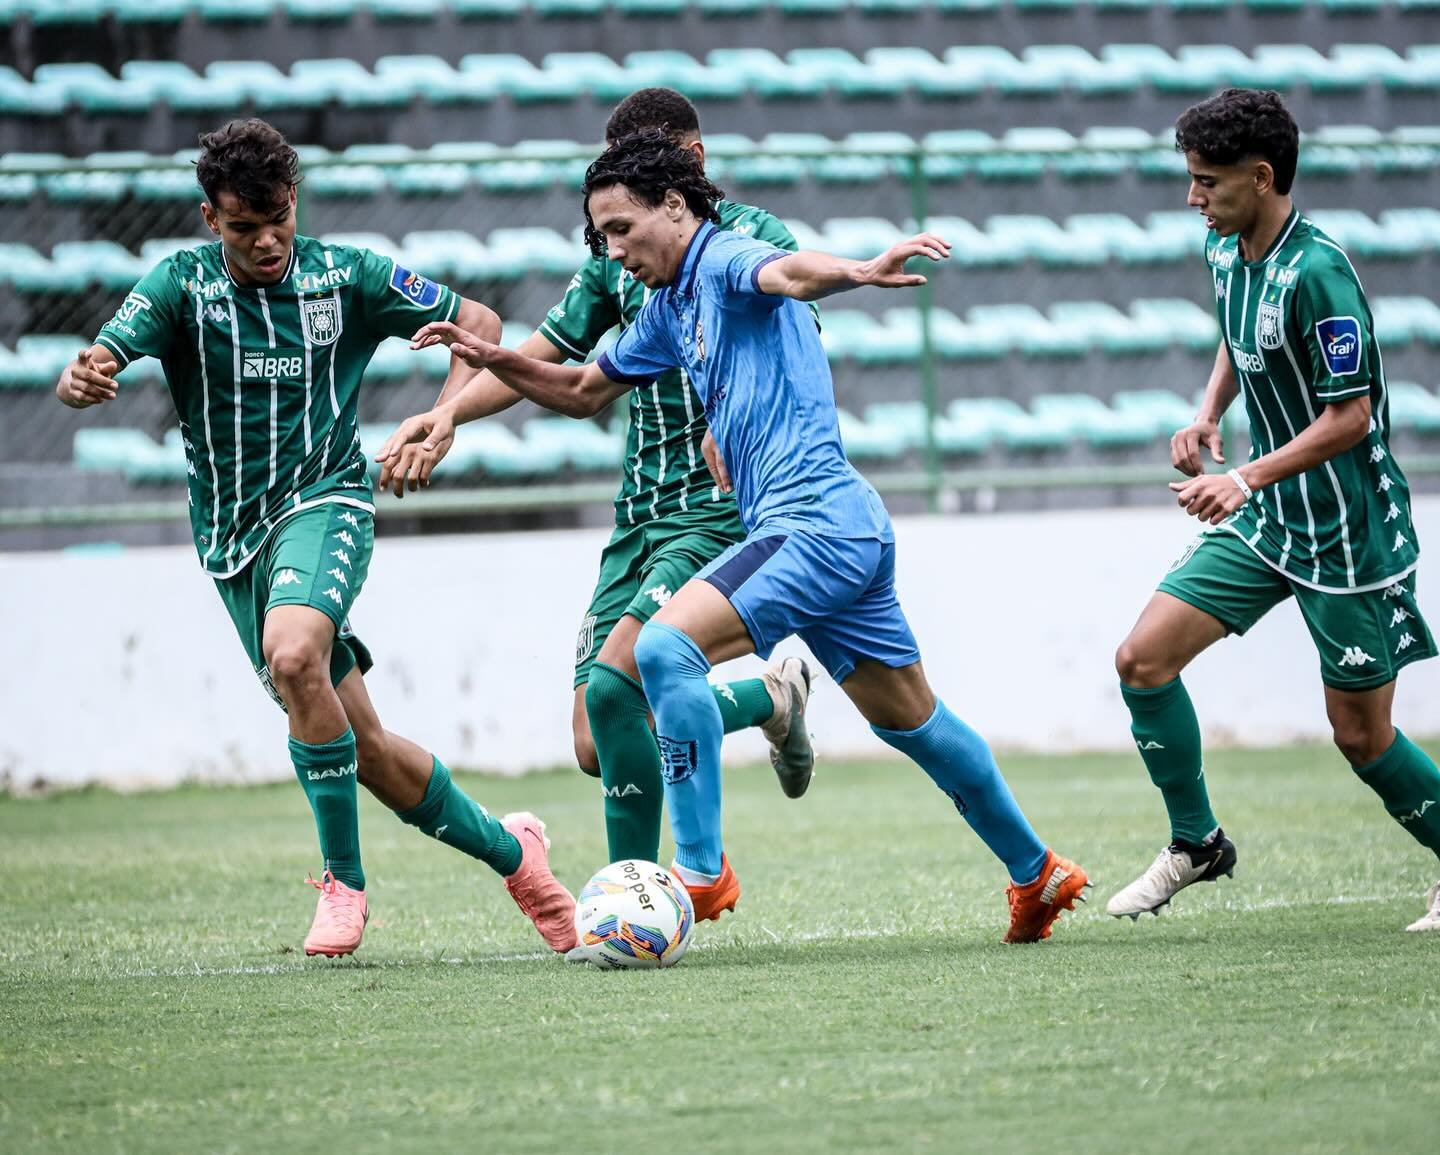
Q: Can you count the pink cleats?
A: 2